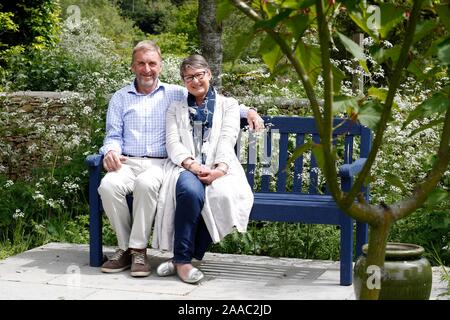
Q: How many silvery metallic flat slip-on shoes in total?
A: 2